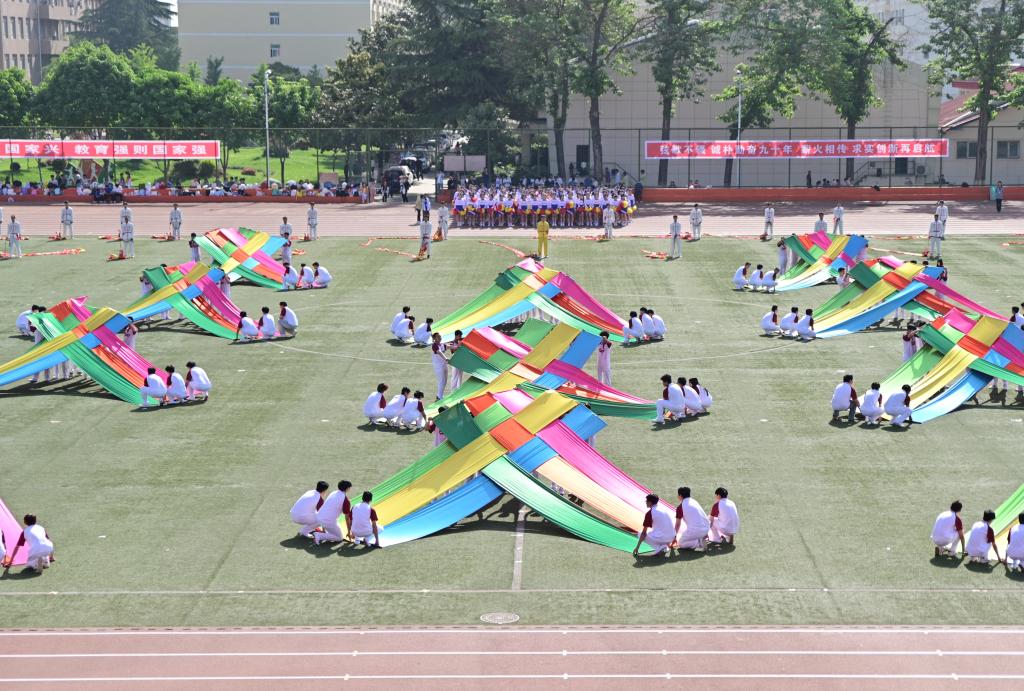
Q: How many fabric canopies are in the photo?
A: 11